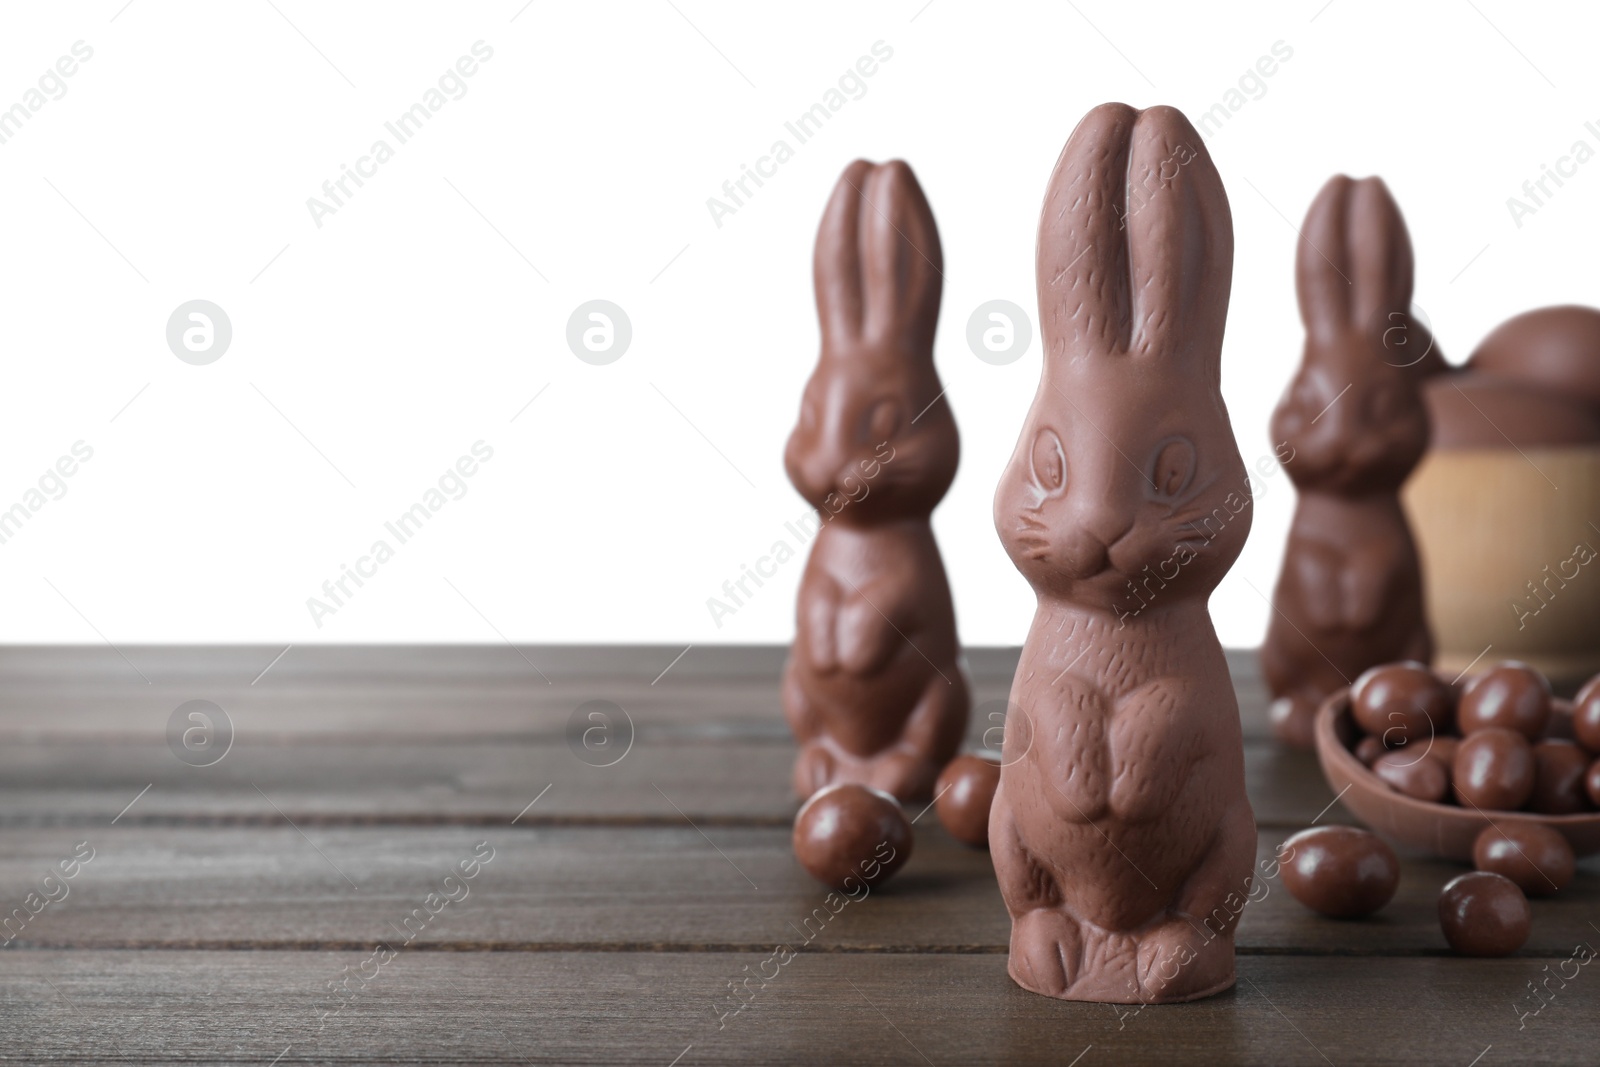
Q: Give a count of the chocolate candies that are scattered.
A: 5